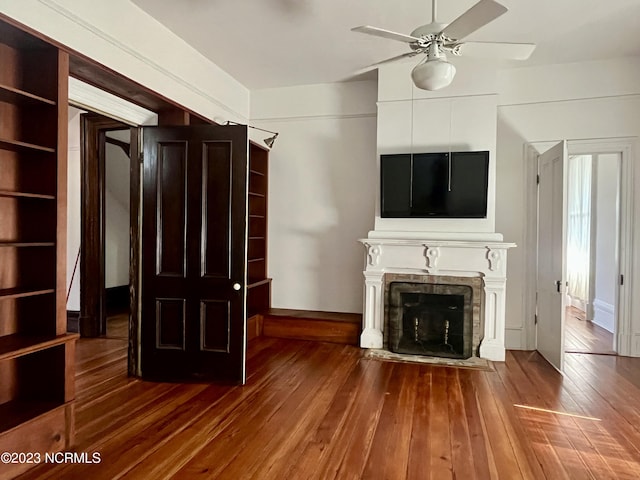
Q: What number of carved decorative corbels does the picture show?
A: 3